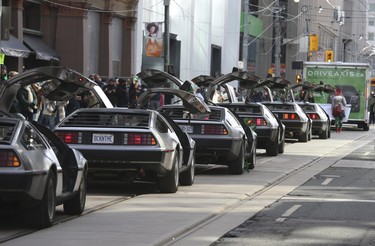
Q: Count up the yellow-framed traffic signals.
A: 2